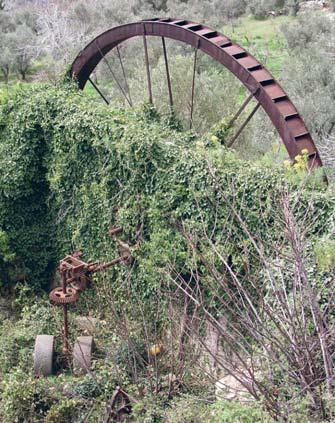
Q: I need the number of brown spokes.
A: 8